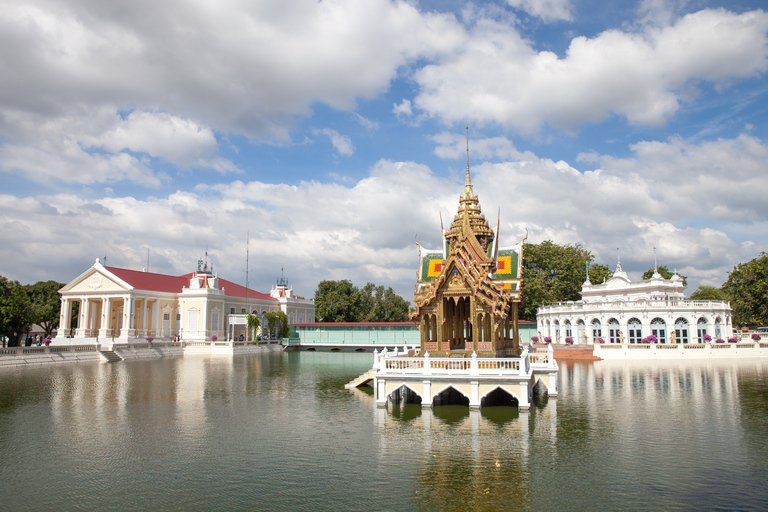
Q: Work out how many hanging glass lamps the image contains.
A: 0